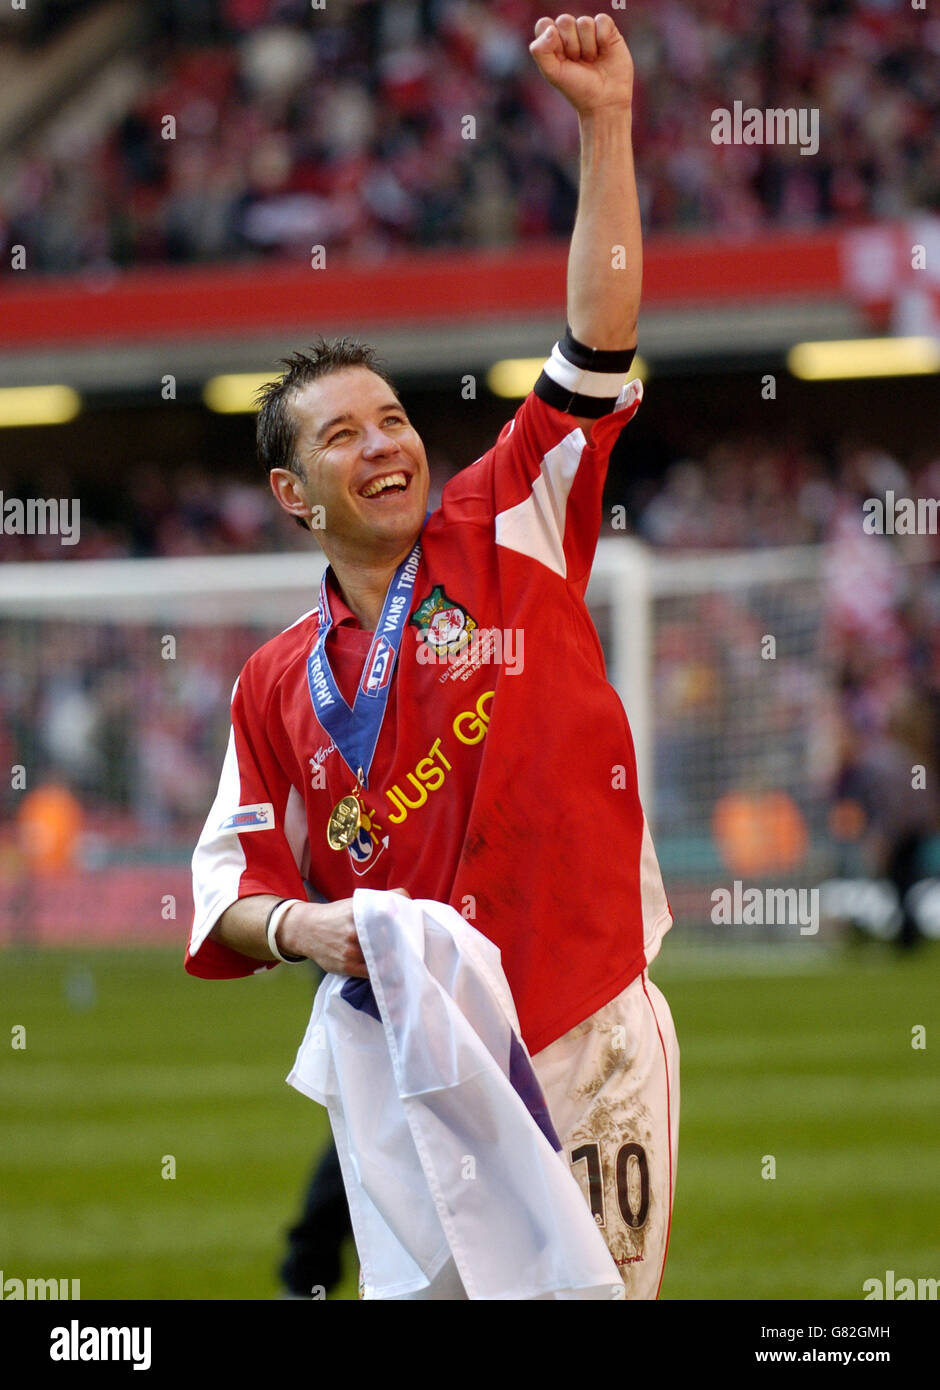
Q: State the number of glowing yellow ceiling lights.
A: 4